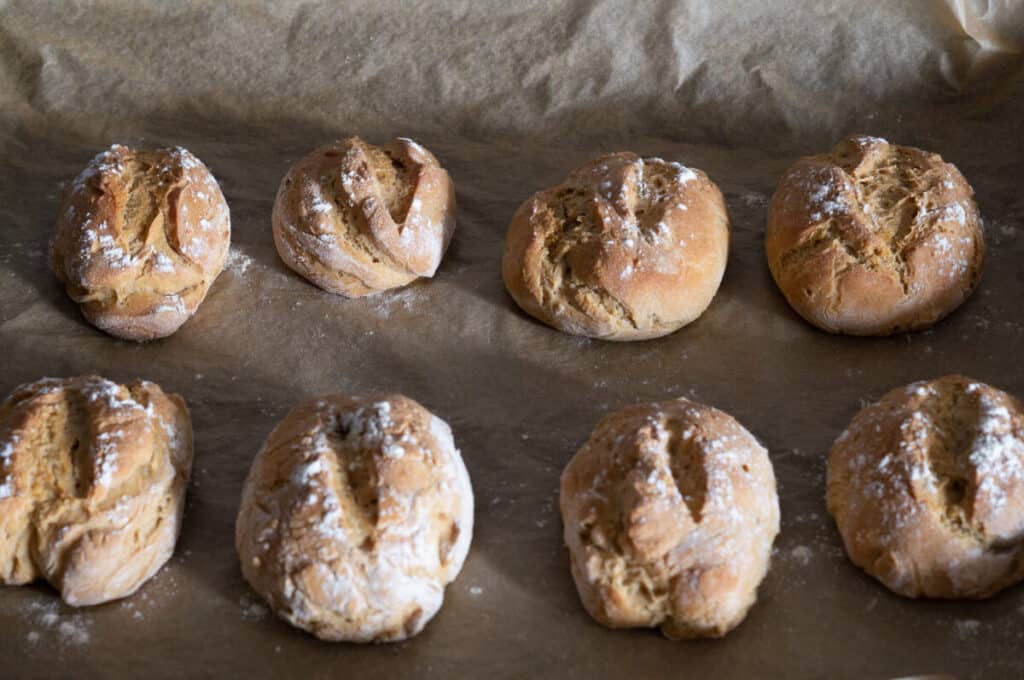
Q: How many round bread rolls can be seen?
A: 8